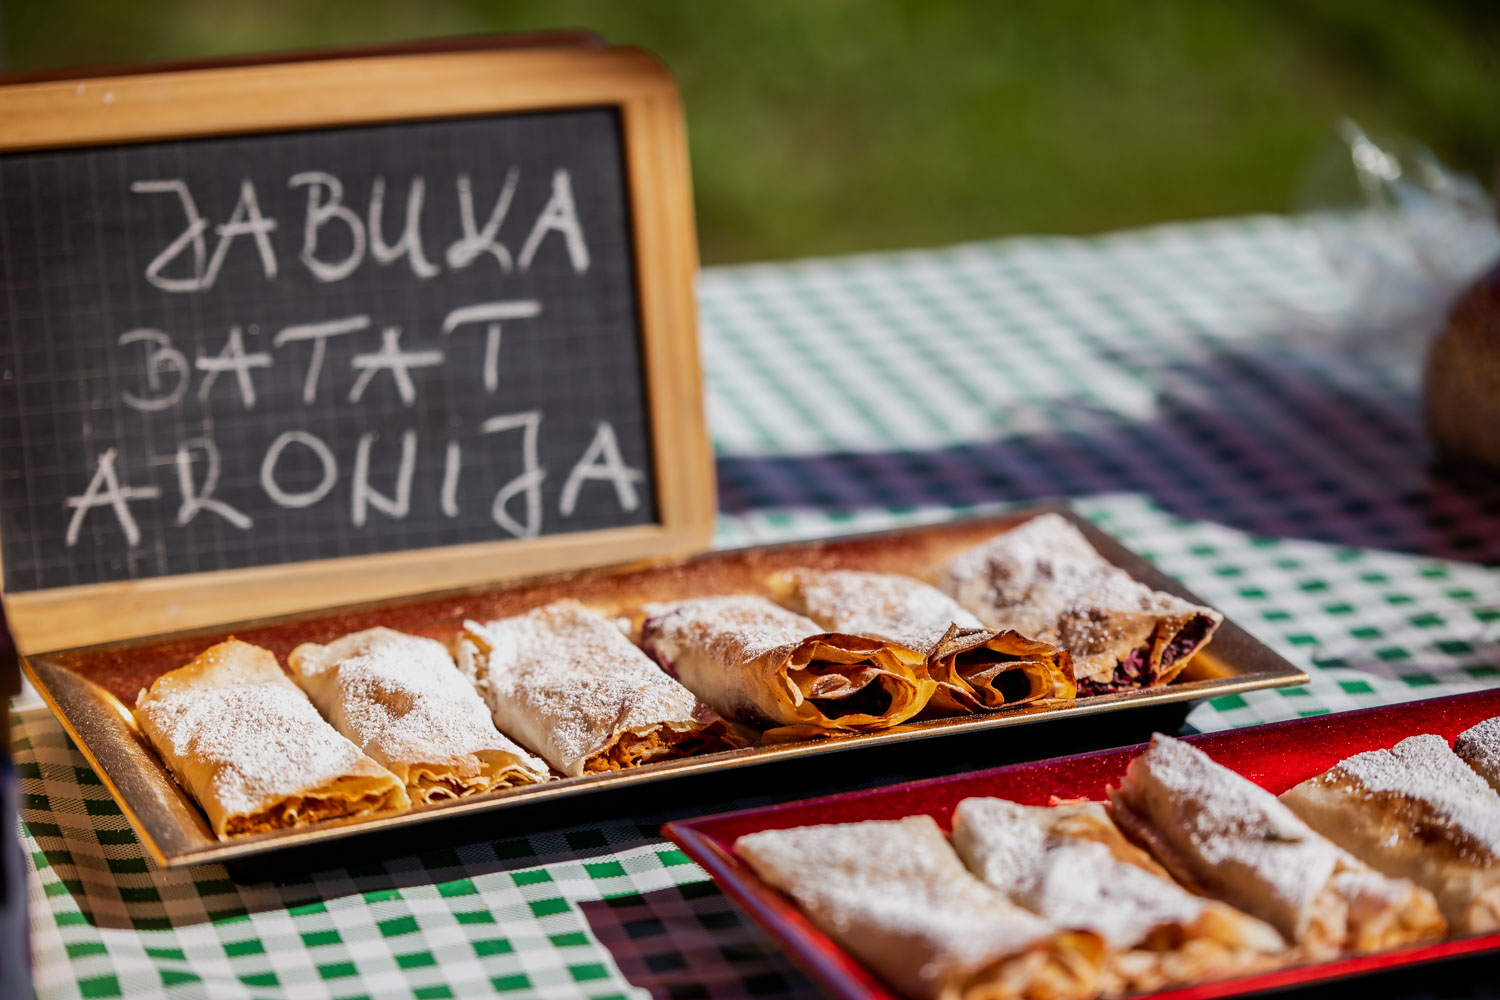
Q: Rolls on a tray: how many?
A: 11